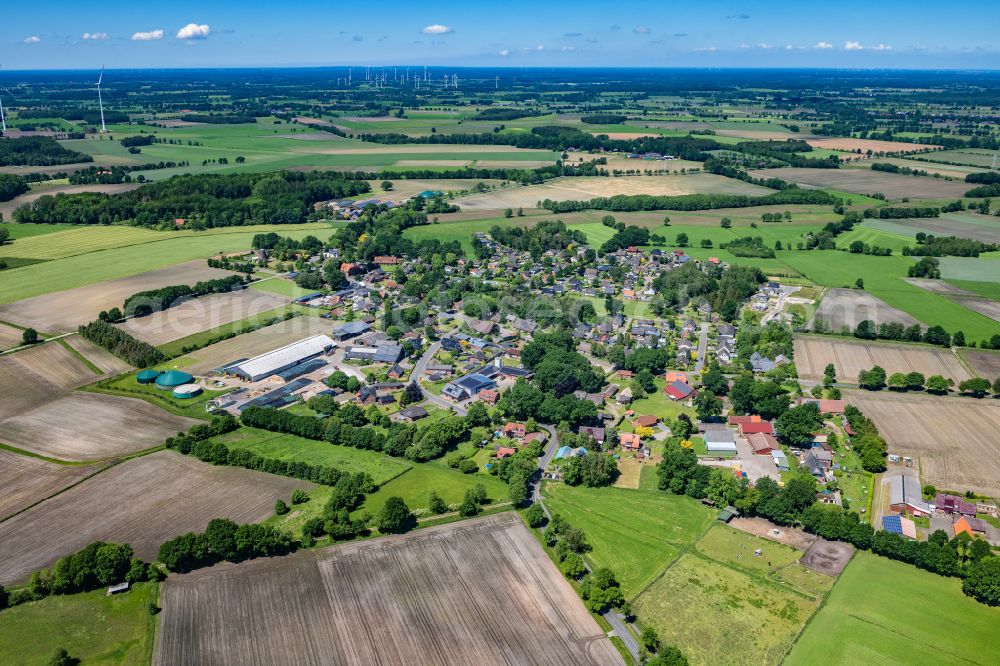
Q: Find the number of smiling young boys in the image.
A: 0